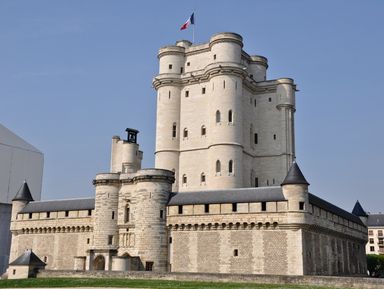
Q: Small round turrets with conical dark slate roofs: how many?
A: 3